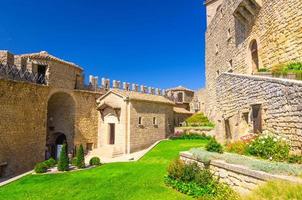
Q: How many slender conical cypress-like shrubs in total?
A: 2